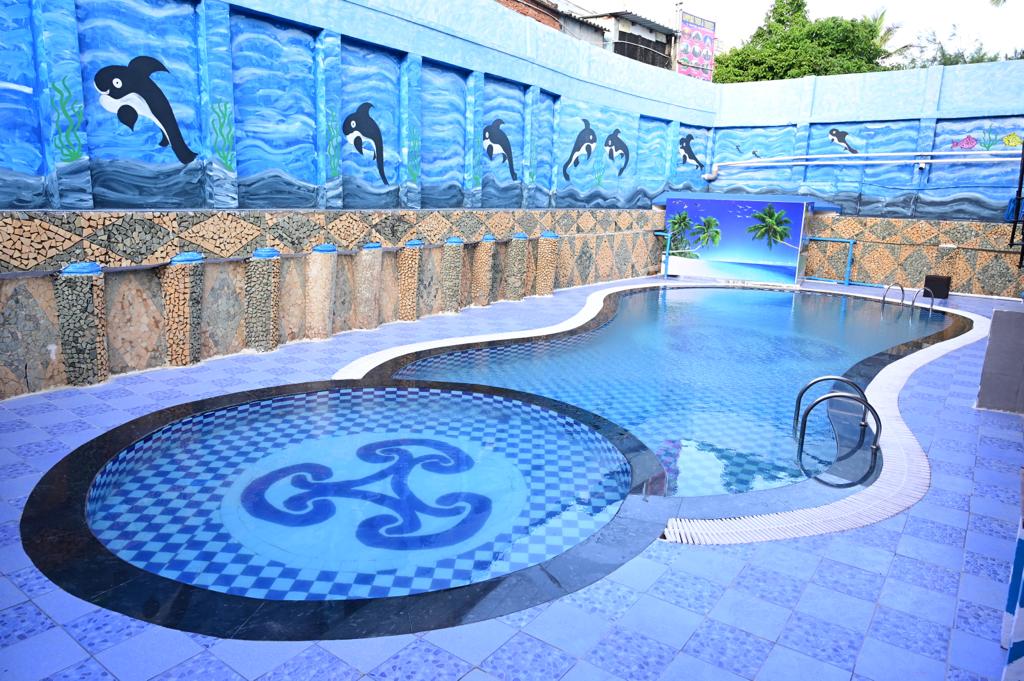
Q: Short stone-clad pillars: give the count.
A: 10